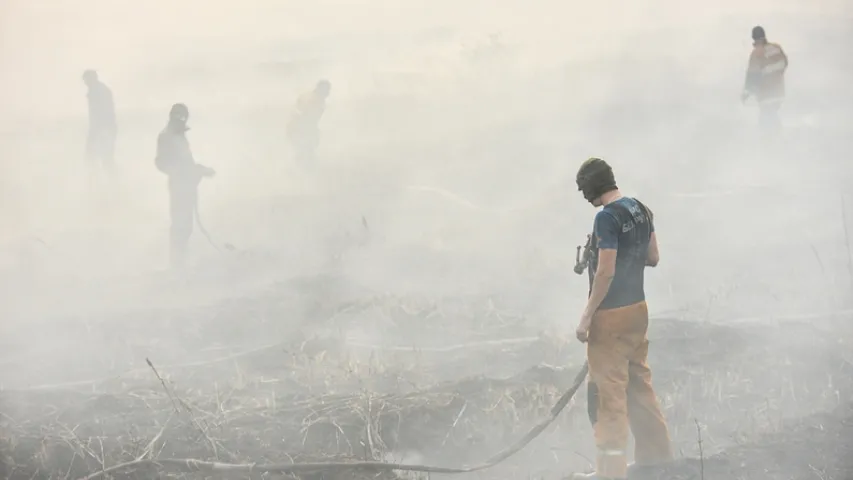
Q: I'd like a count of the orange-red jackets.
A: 1